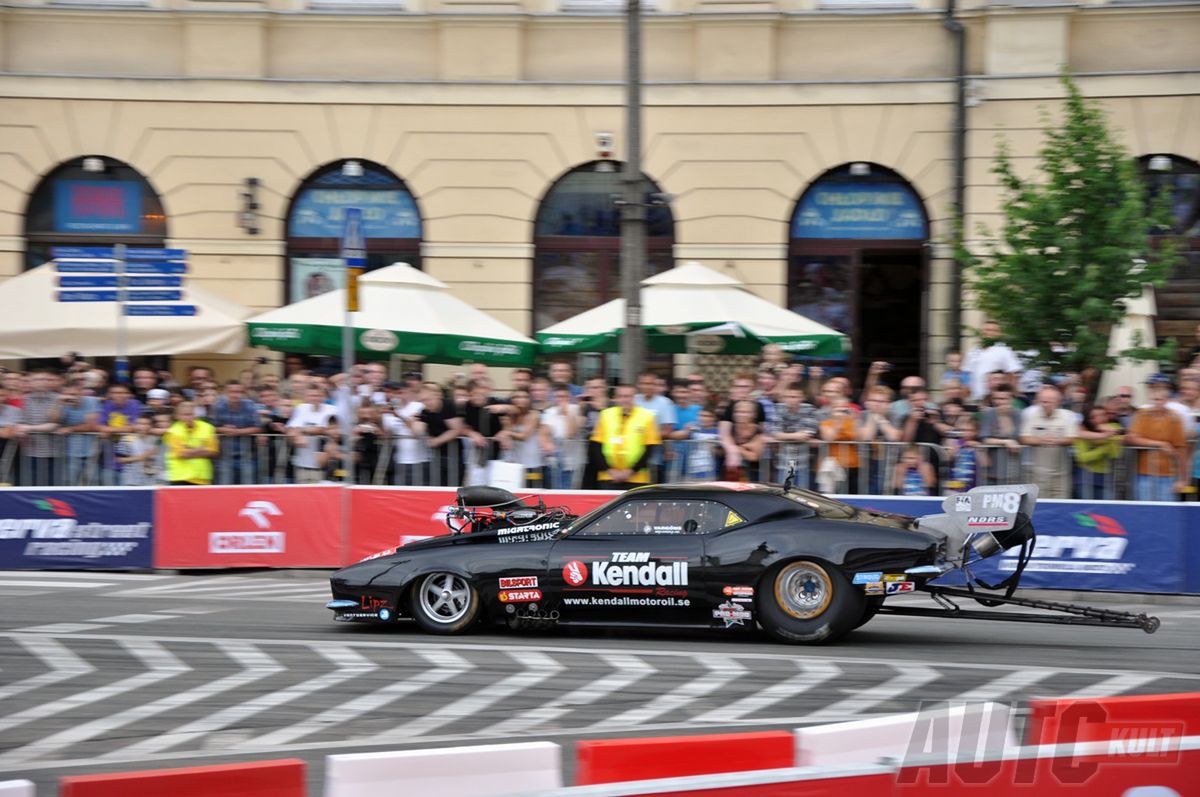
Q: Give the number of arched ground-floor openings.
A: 5